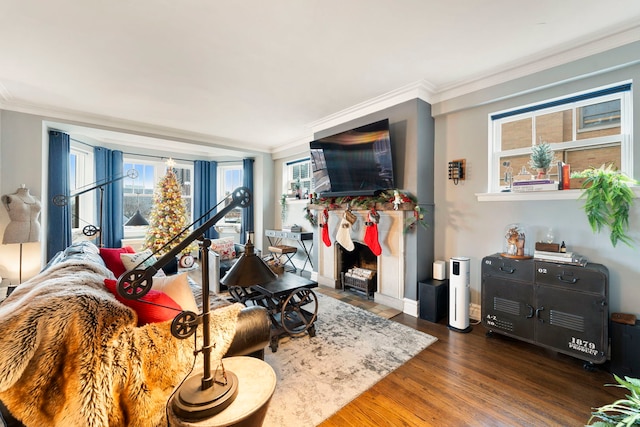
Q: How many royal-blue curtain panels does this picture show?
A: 4